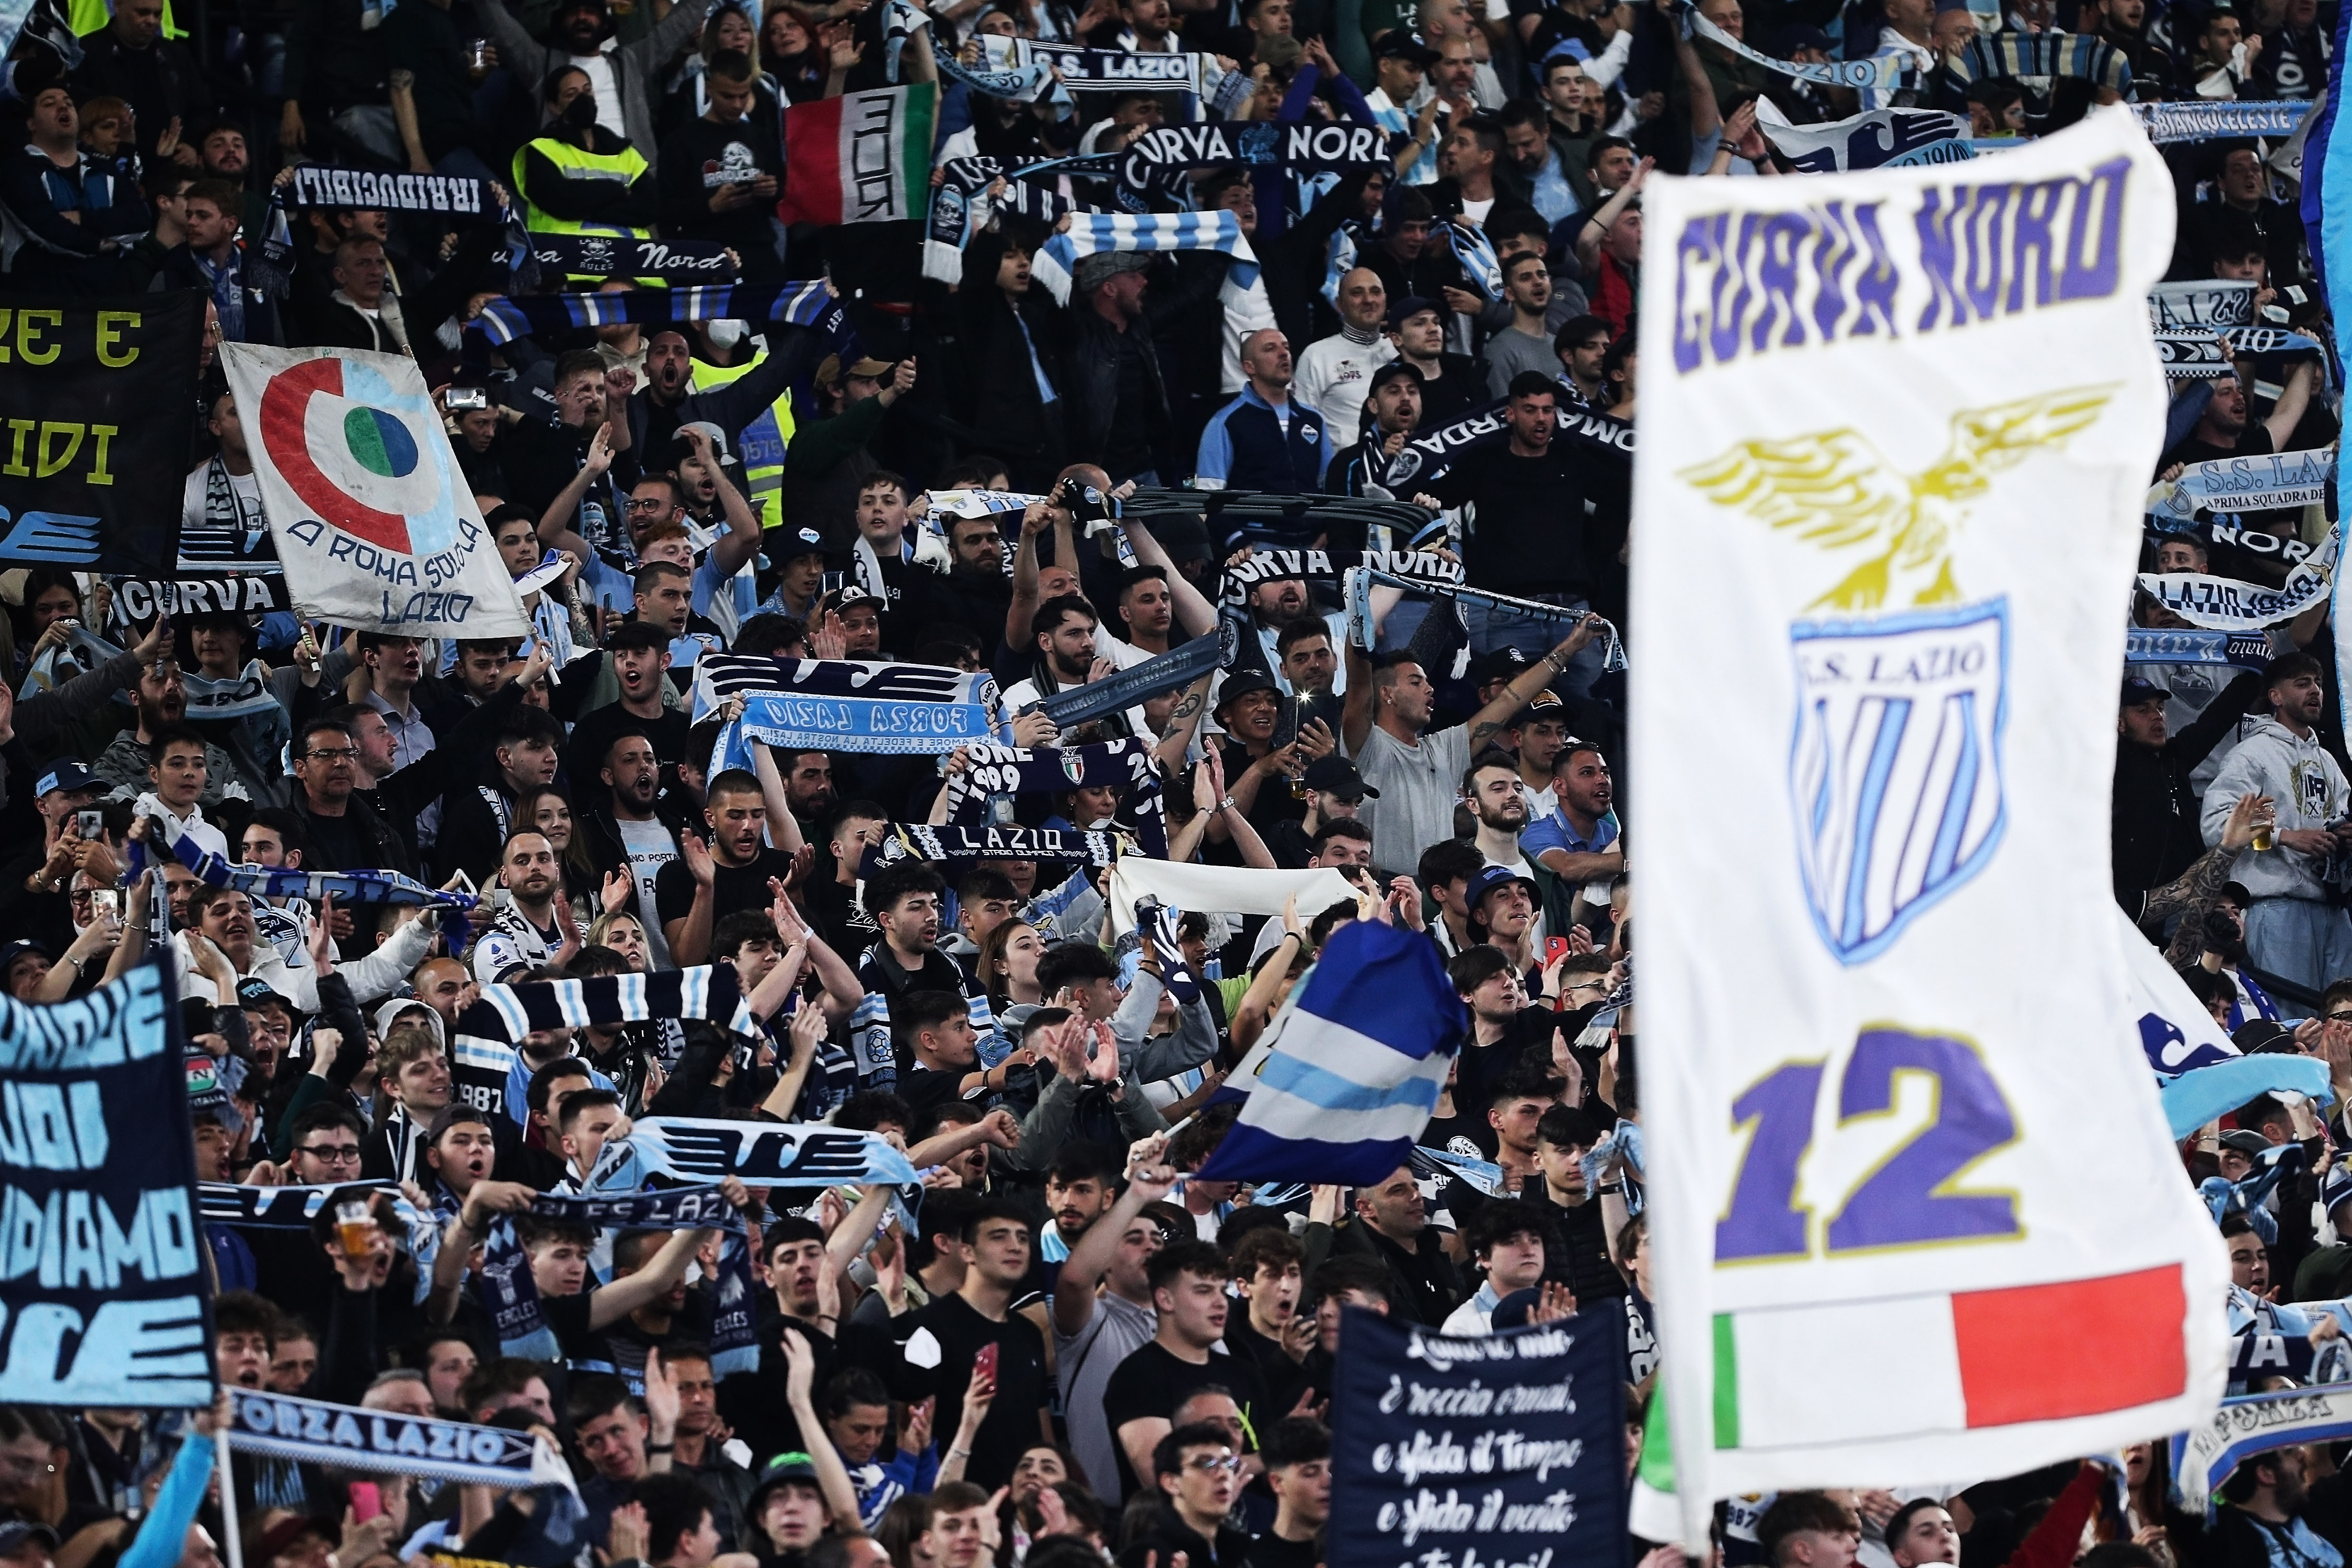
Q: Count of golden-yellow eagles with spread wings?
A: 1